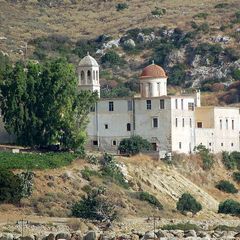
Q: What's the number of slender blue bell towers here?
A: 0